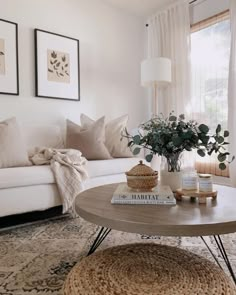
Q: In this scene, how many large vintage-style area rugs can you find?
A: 1